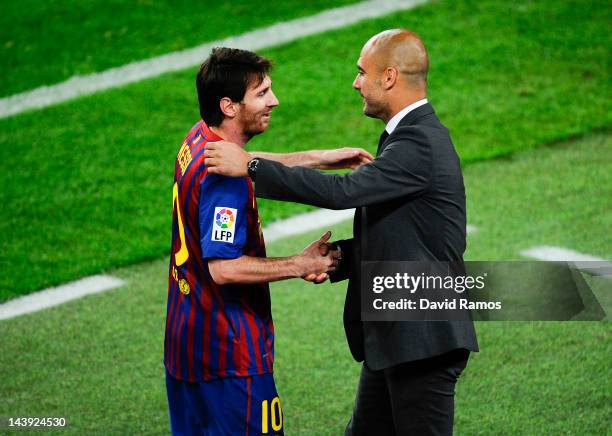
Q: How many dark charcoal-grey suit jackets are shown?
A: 1